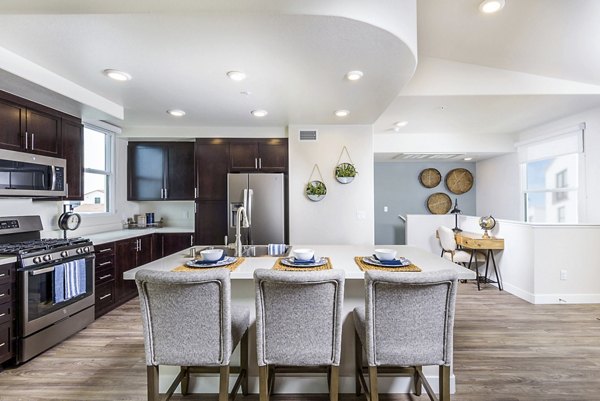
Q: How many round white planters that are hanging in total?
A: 2